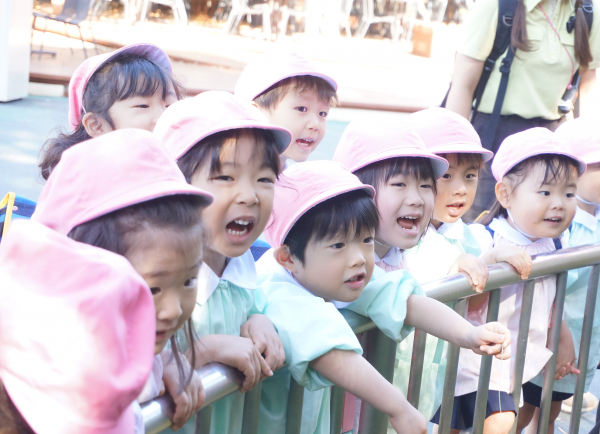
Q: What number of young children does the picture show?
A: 10